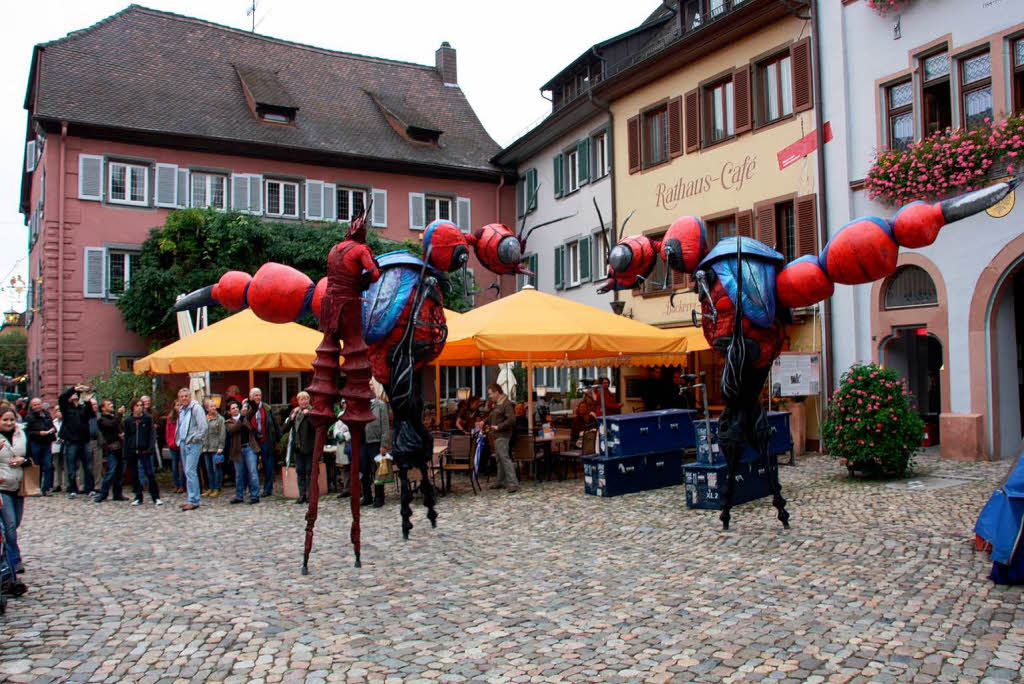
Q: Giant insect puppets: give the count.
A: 2